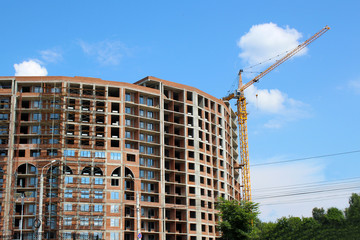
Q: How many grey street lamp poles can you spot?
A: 3